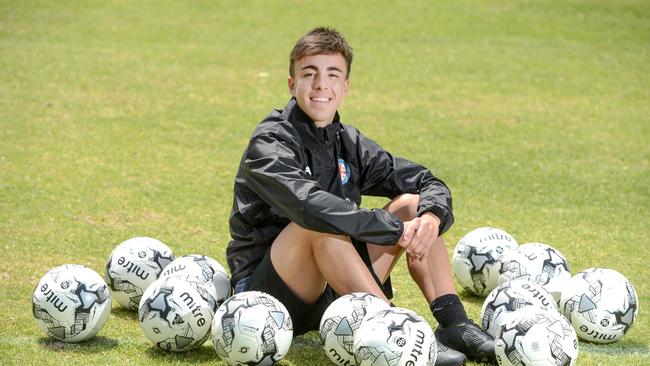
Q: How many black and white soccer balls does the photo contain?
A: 12